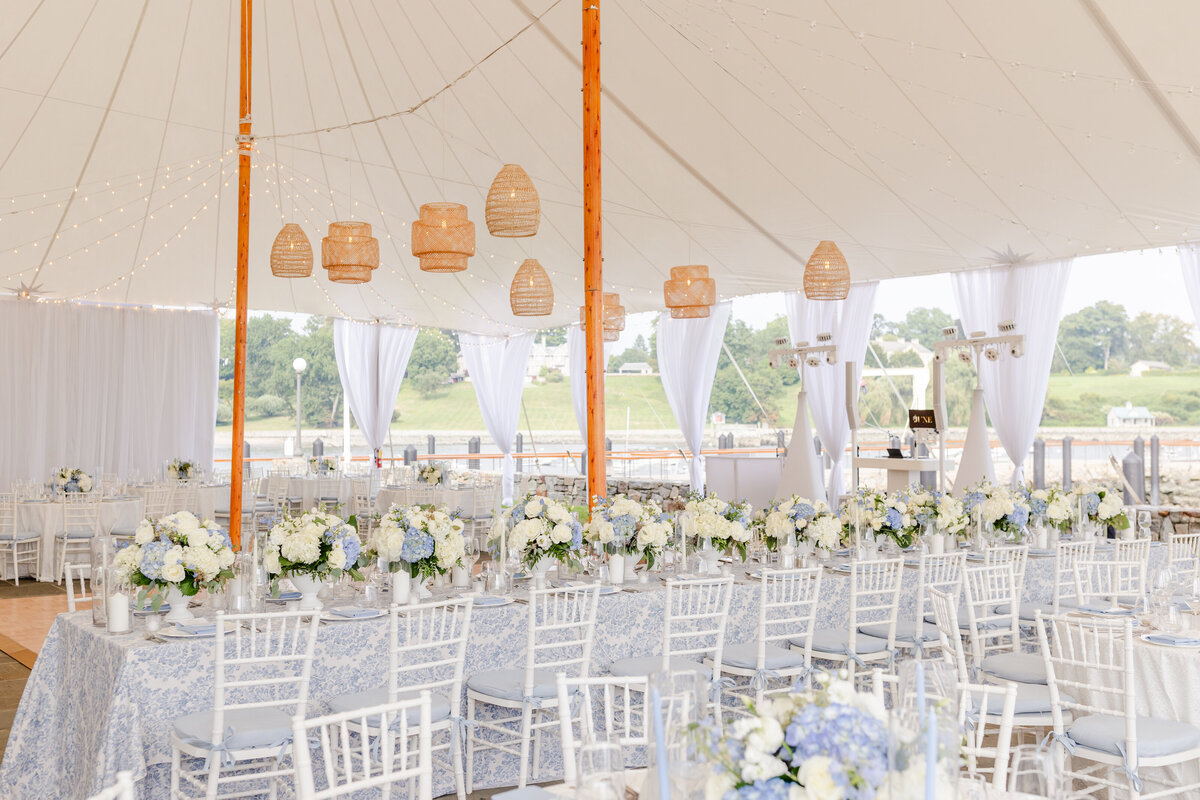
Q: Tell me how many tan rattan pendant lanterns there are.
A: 8